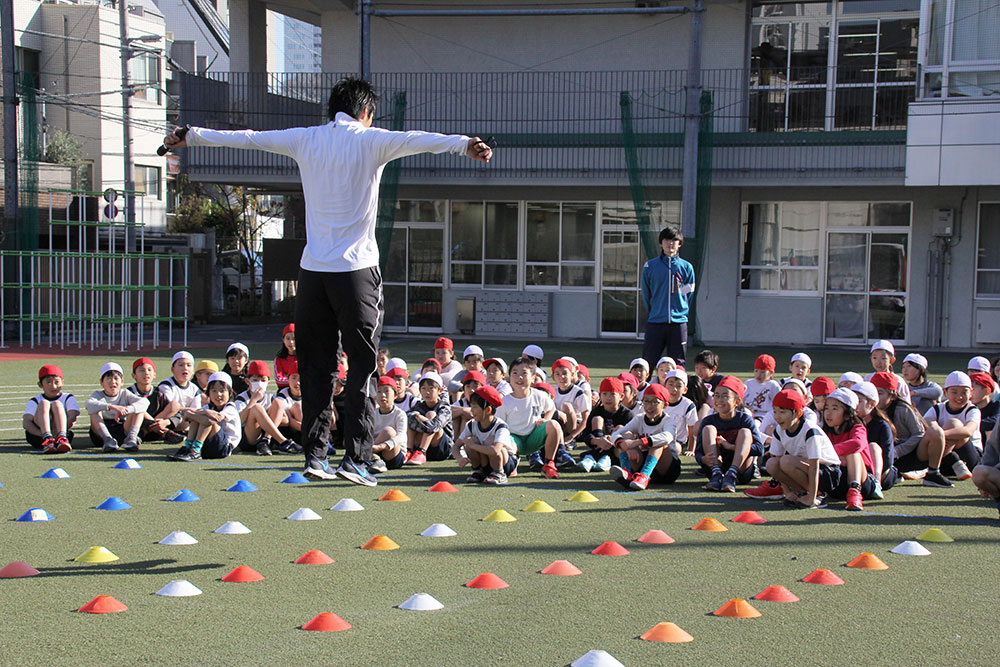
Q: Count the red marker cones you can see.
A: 13